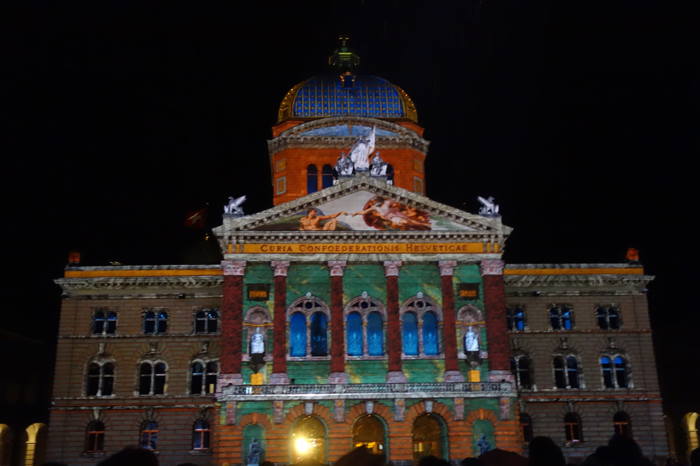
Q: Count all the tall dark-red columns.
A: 6